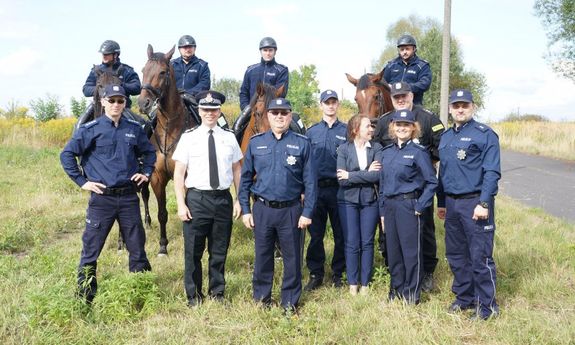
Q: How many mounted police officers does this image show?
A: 4